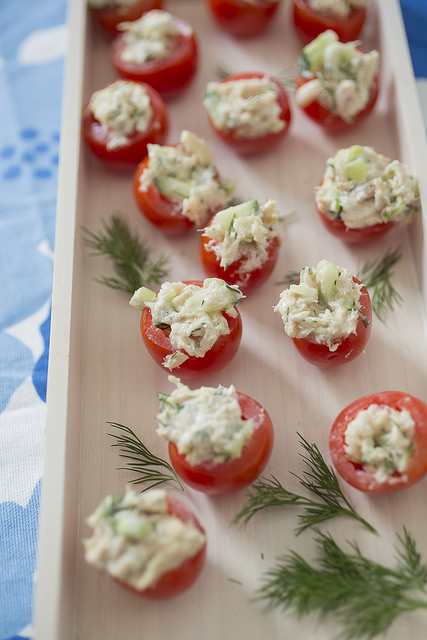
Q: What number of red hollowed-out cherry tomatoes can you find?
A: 15